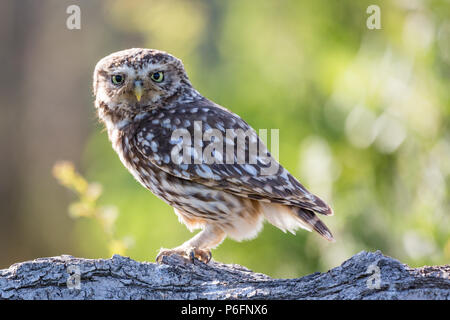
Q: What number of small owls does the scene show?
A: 1